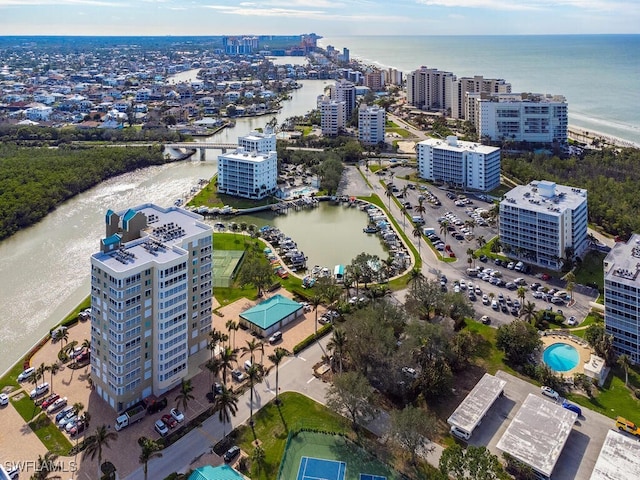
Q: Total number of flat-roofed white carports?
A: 3